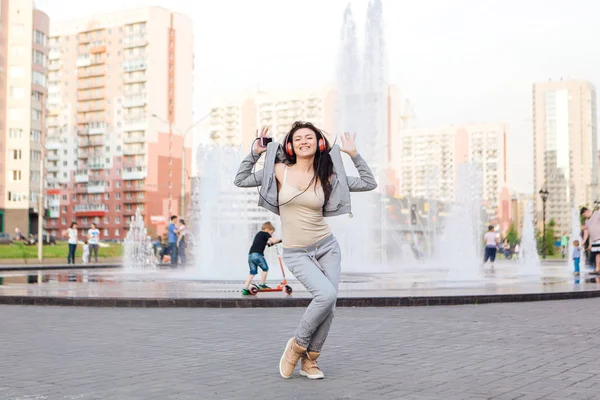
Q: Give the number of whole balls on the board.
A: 0